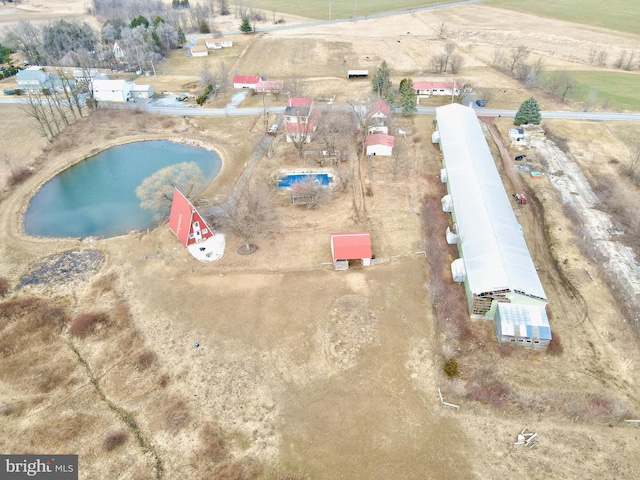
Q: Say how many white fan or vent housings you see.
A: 5